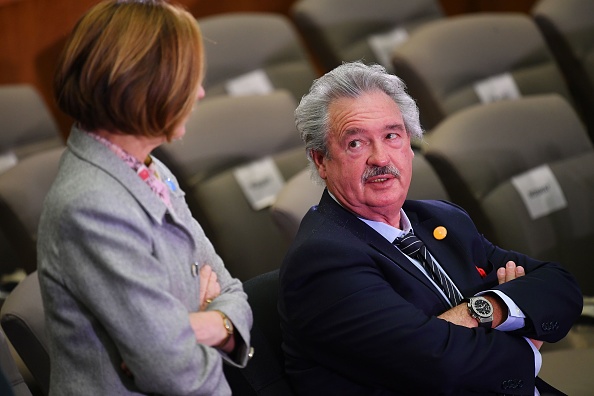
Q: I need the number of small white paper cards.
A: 6